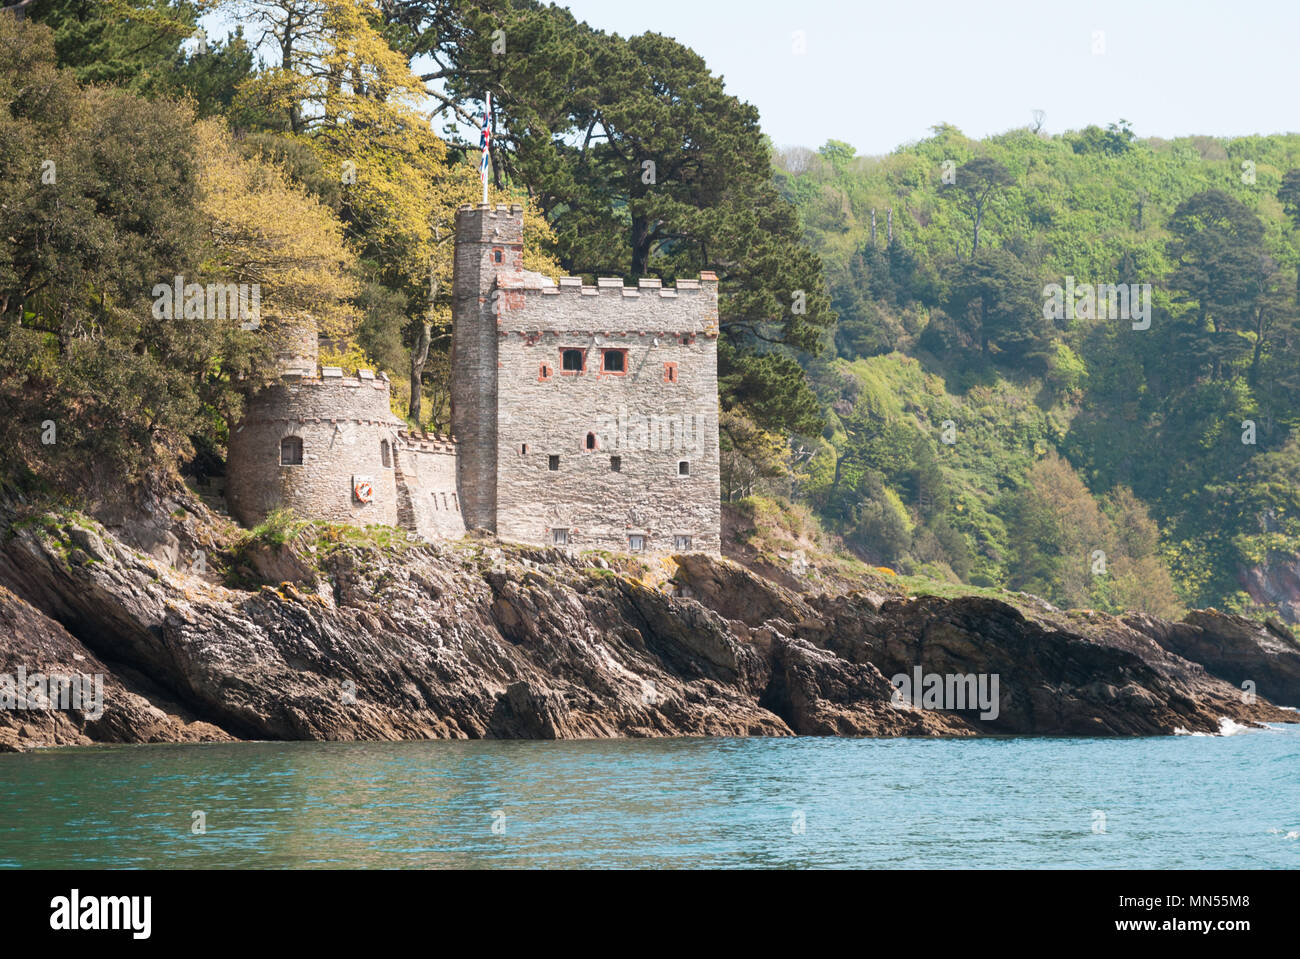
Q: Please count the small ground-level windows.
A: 3